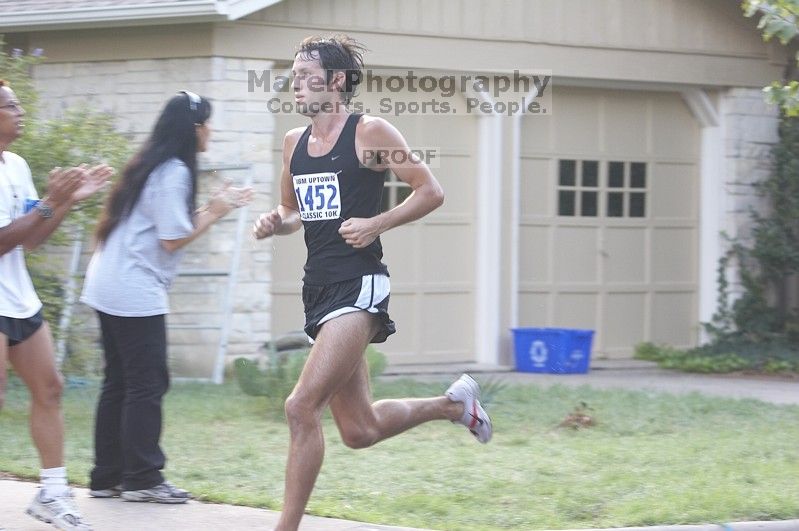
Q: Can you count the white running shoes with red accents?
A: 1